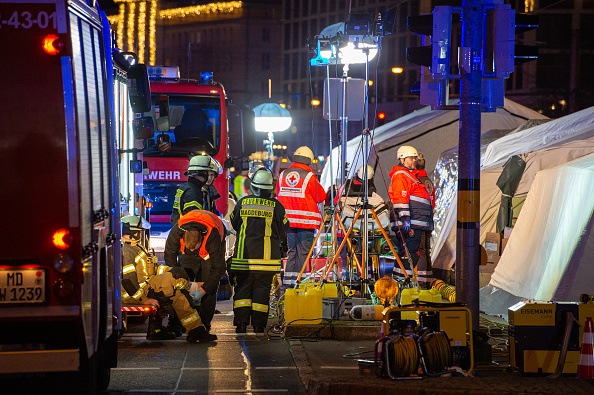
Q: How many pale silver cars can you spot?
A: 0